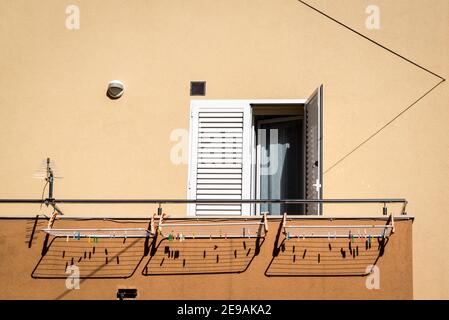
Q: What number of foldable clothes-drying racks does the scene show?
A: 3